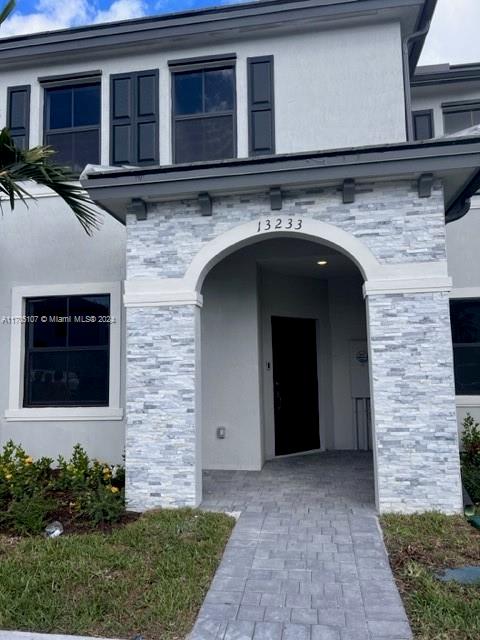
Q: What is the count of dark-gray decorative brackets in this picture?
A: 5